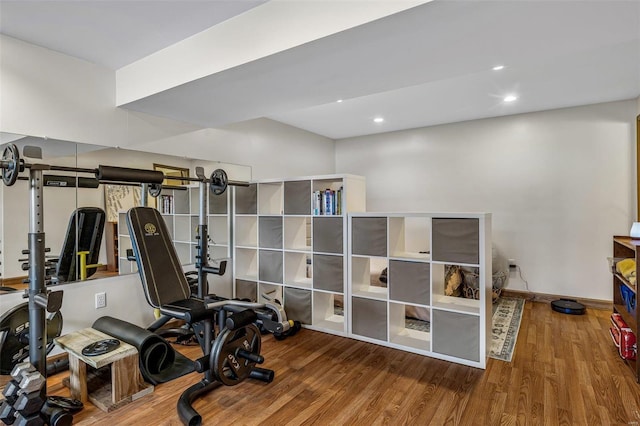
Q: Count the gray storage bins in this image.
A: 13